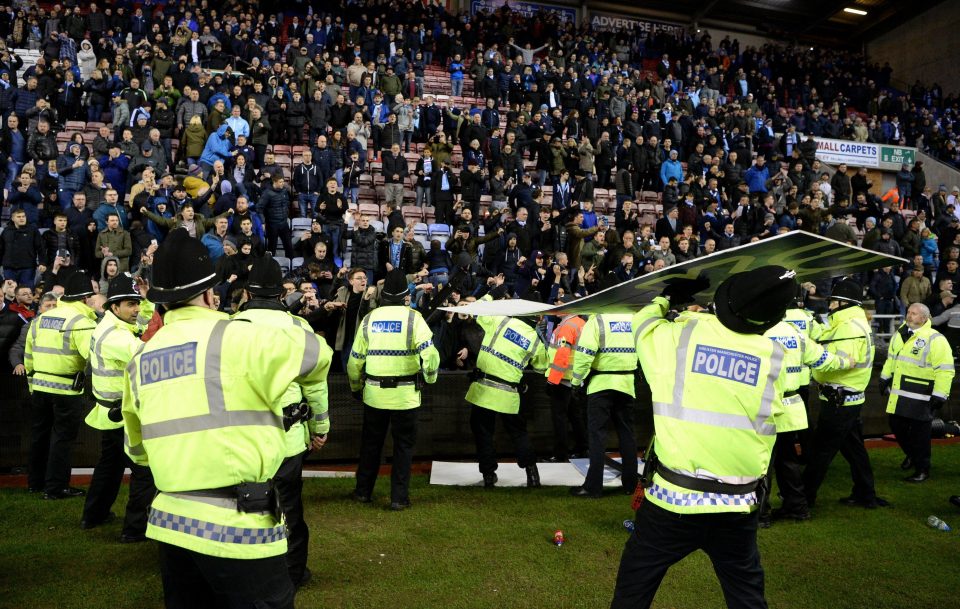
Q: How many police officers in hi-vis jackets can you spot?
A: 11